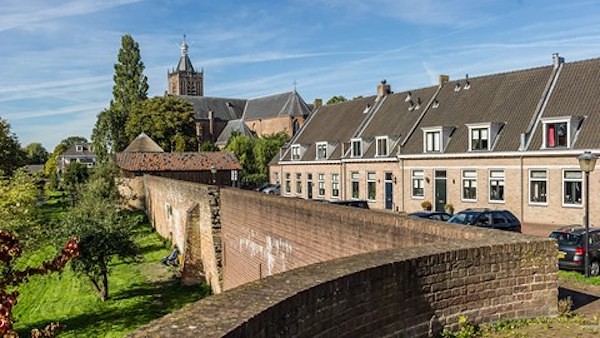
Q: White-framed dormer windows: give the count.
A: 7